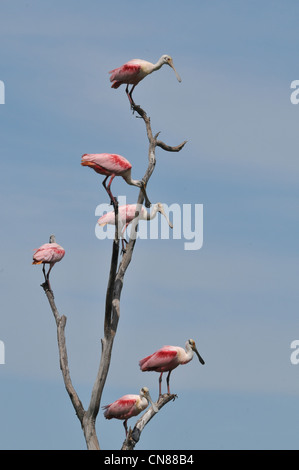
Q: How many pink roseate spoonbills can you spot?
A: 6